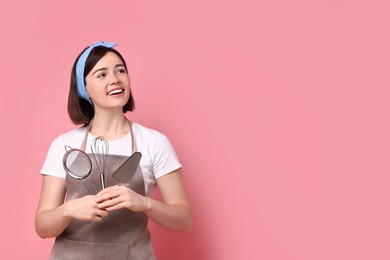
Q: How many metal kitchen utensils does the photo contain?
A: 3